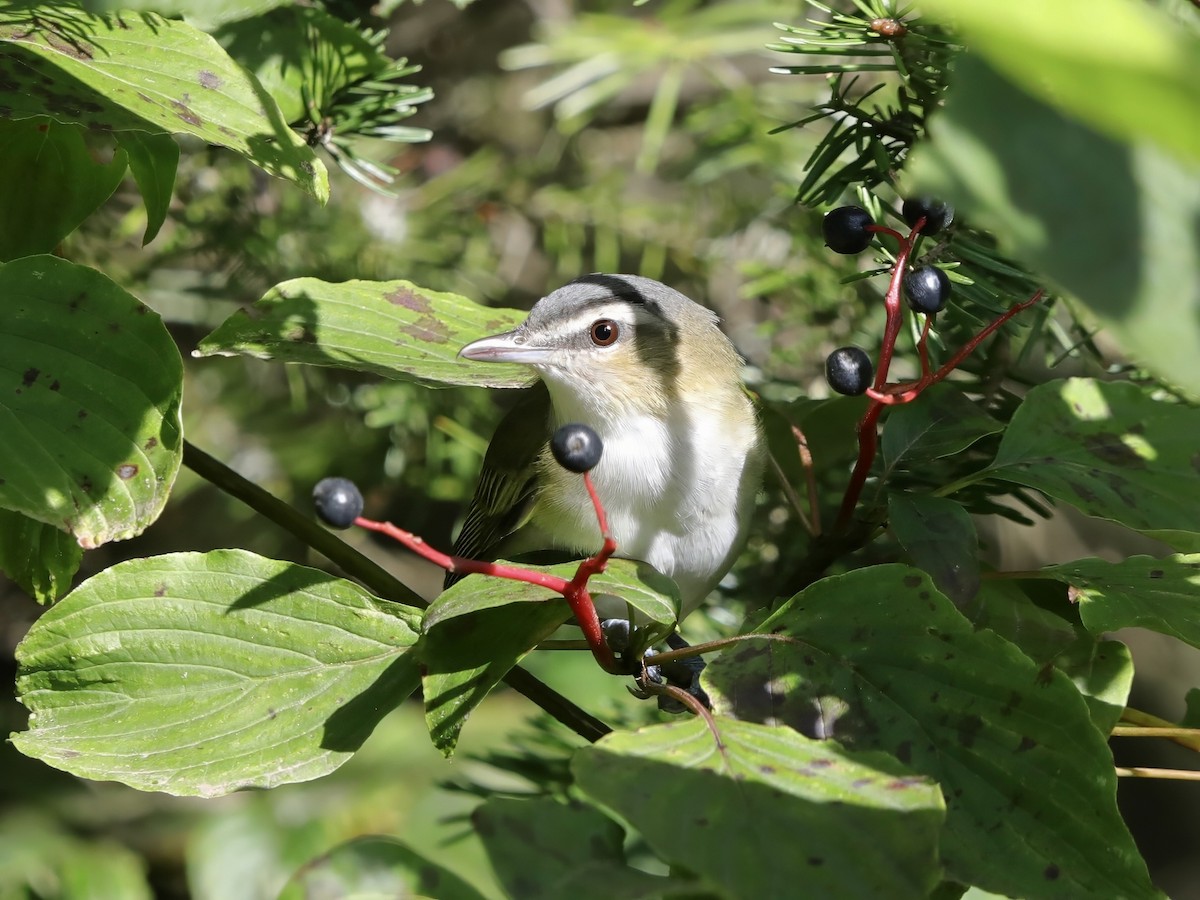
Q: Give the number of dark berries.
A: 6